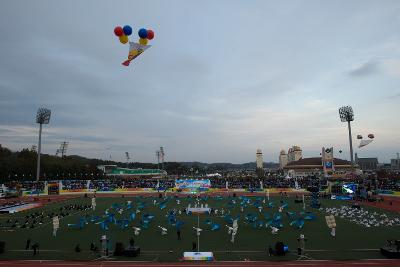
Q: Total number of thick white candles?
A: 0